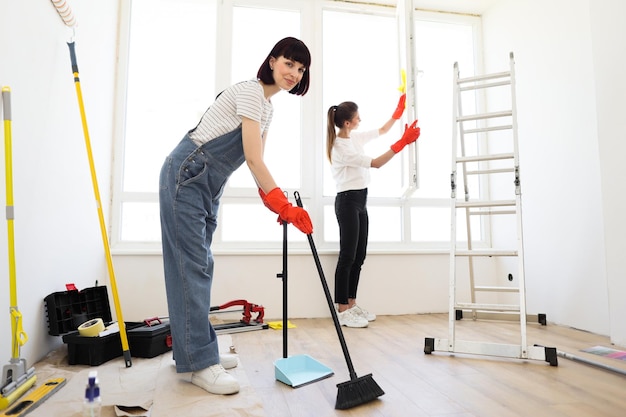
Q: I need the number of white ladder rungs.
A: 11